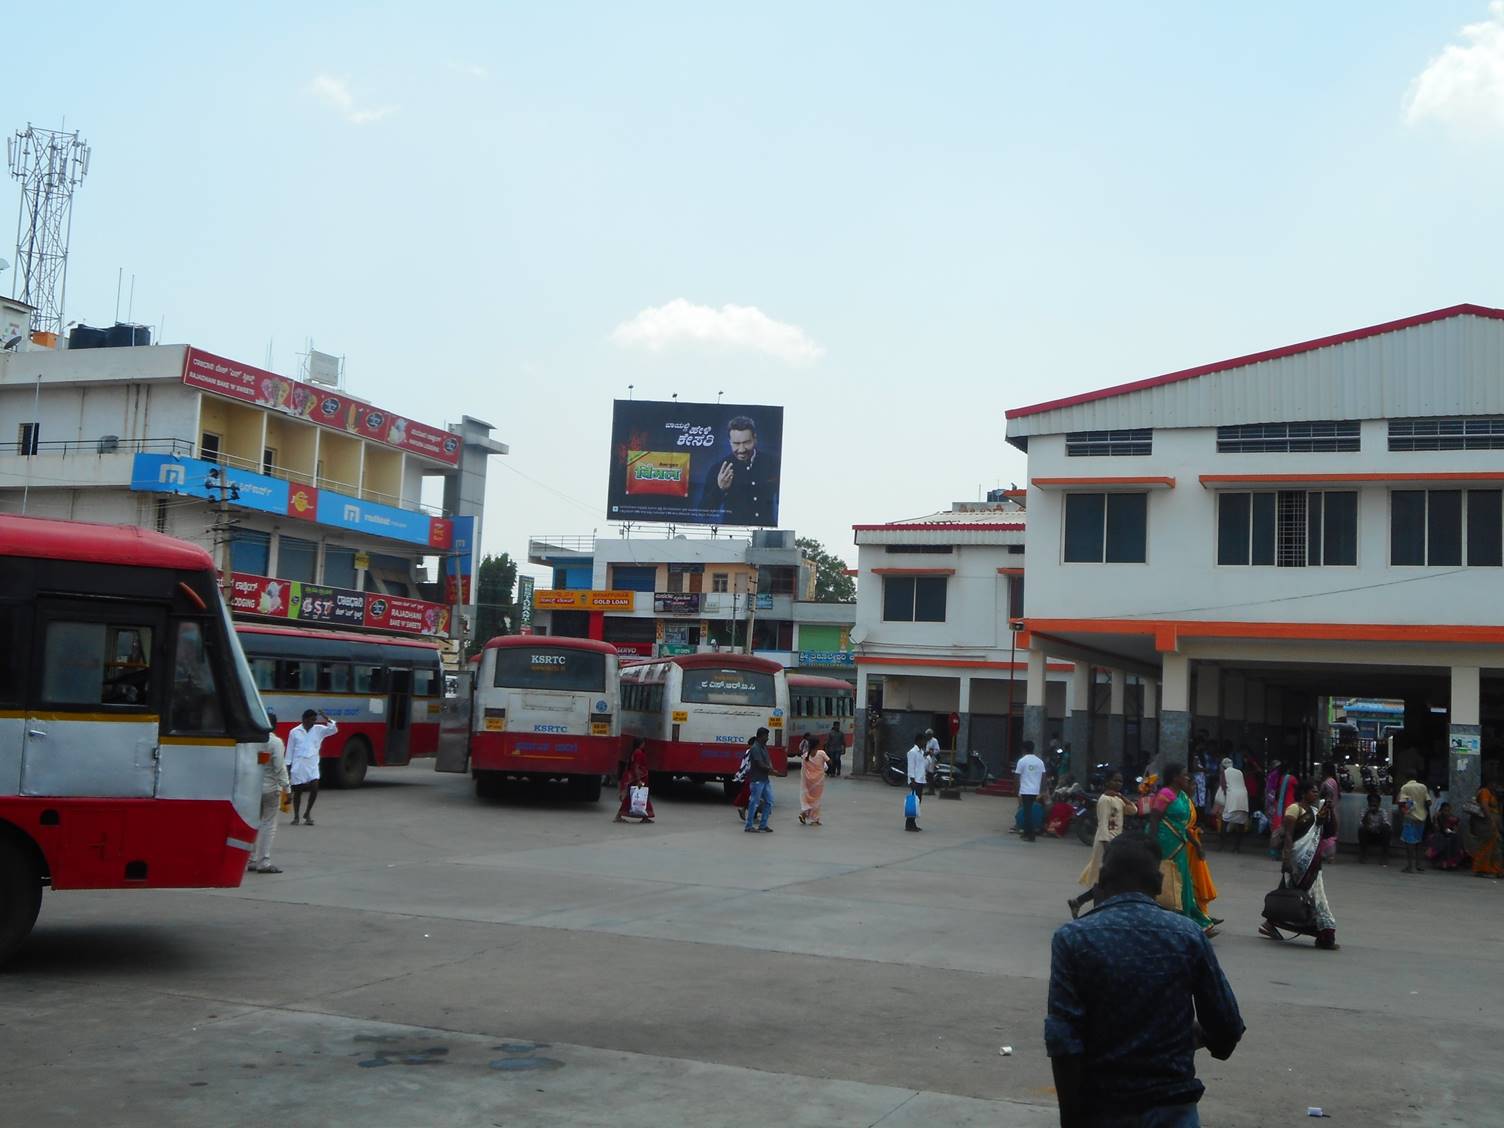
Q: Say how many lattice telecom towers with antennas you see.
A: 1